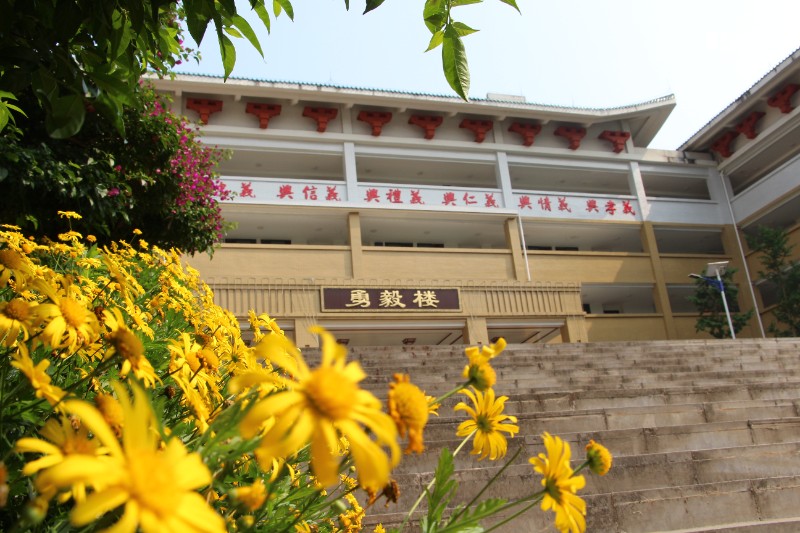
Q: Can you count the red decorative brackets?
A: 12